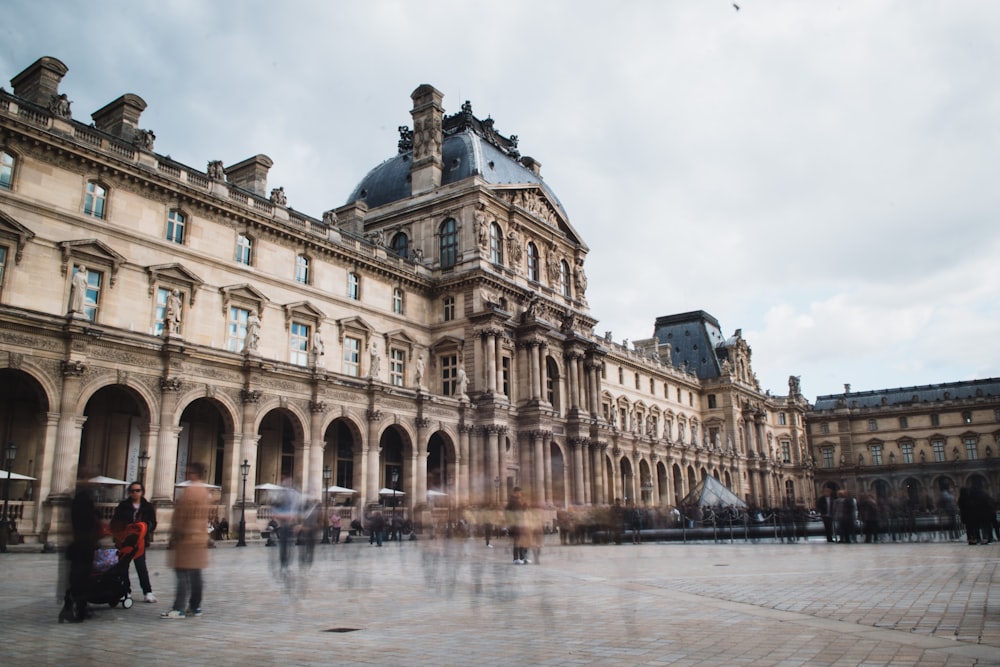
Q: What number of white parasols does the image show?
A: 7